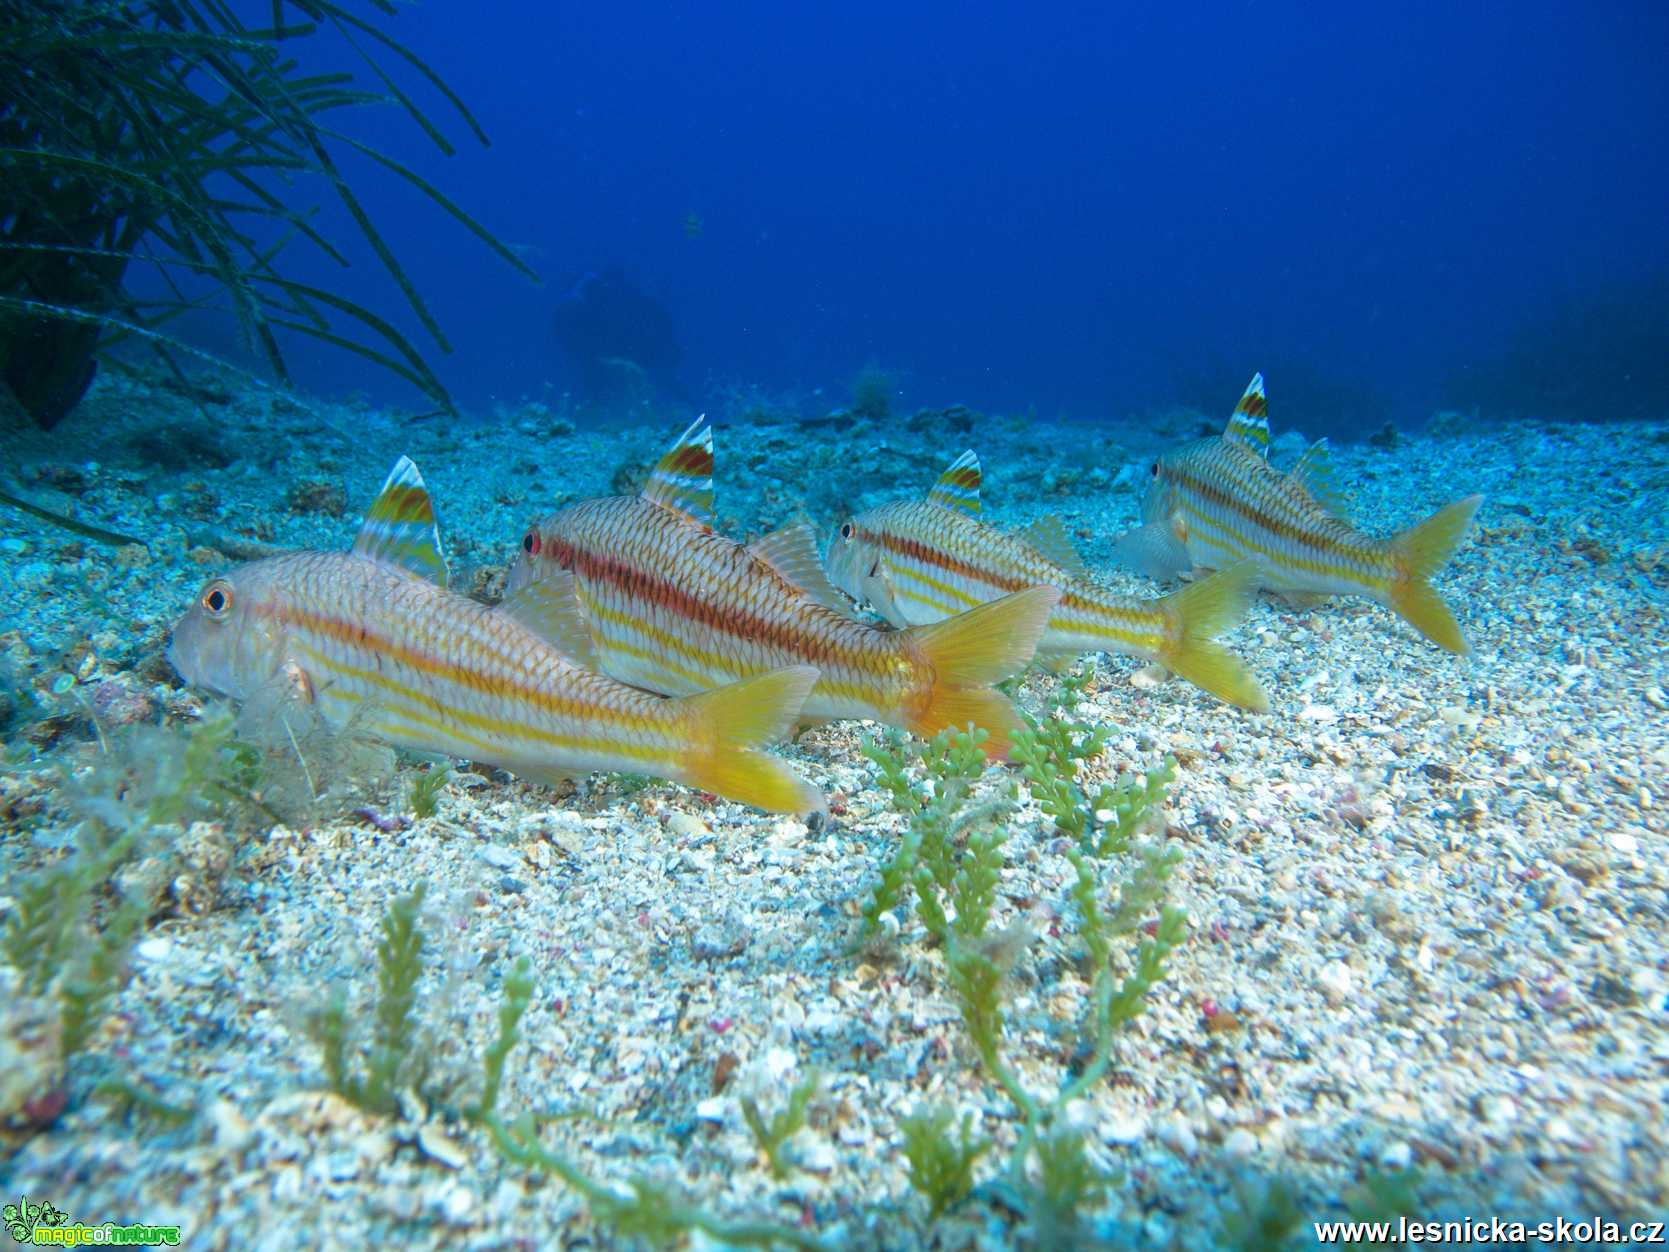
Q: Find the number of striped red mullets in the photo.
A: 4